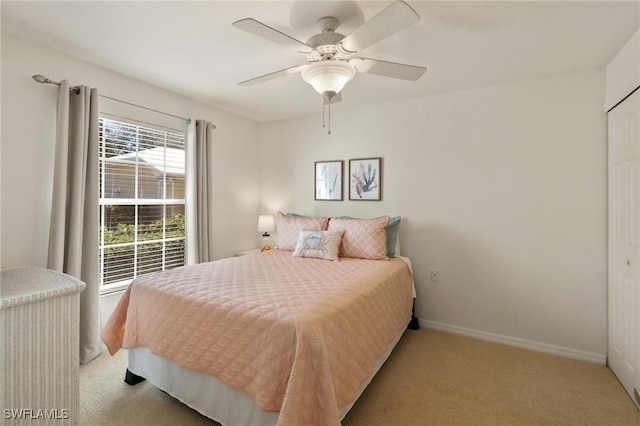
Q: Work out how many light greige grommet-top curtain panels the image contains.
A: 2